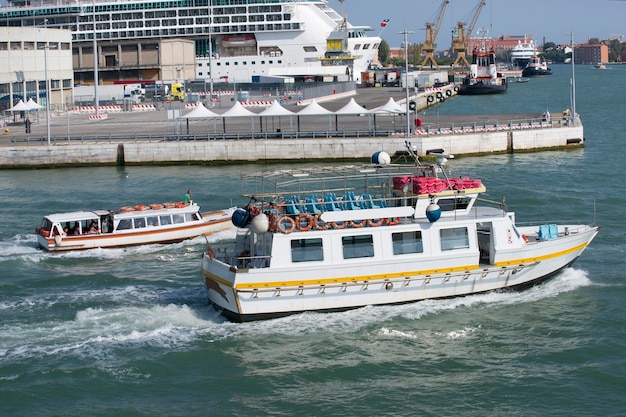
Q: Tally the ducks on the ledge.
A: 0